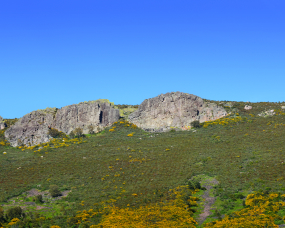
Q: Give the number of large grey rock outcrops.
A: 2